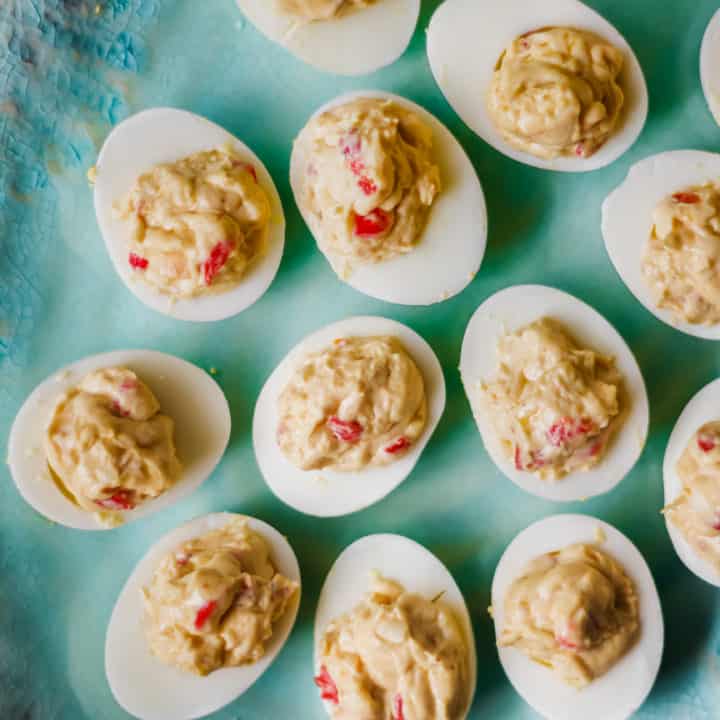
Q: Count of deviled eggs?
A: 13